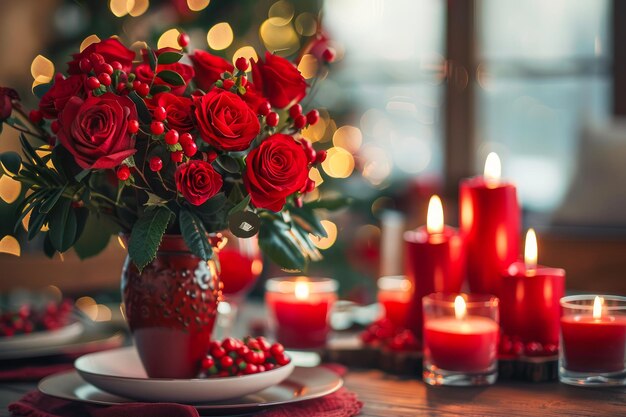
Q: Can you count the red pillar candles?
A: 3